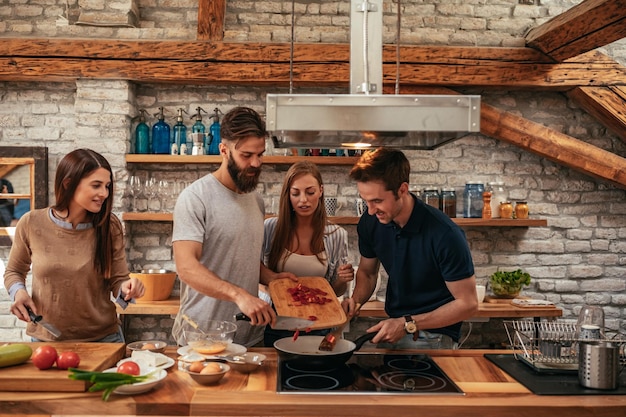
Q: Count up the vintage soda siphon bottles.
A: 5